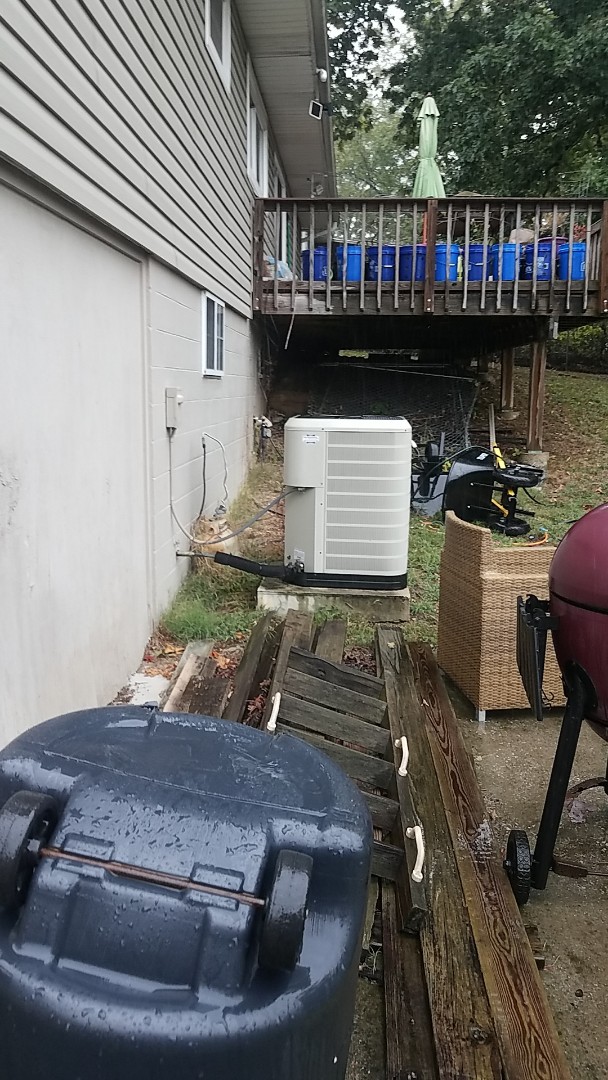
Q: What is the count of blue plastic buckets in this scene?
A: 9